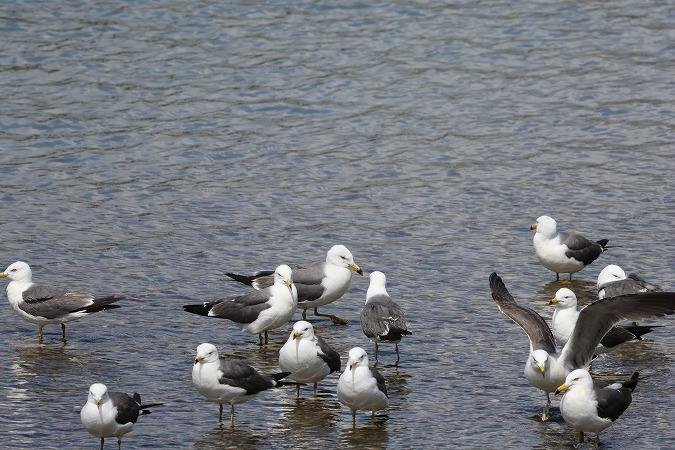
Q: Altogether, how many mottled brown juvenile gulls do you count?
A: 0